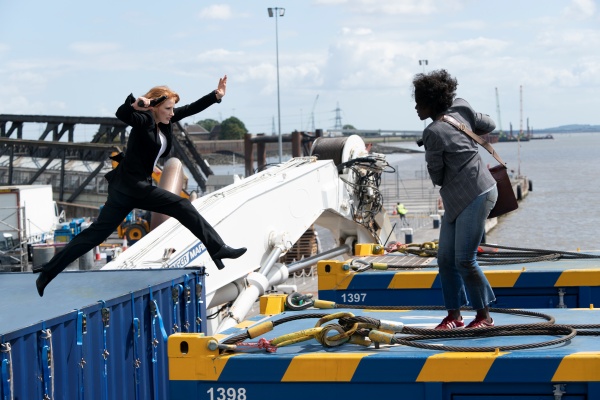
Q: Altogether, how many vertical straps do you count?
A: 9